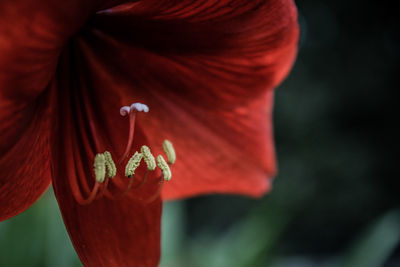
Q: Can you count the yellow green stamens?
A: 6